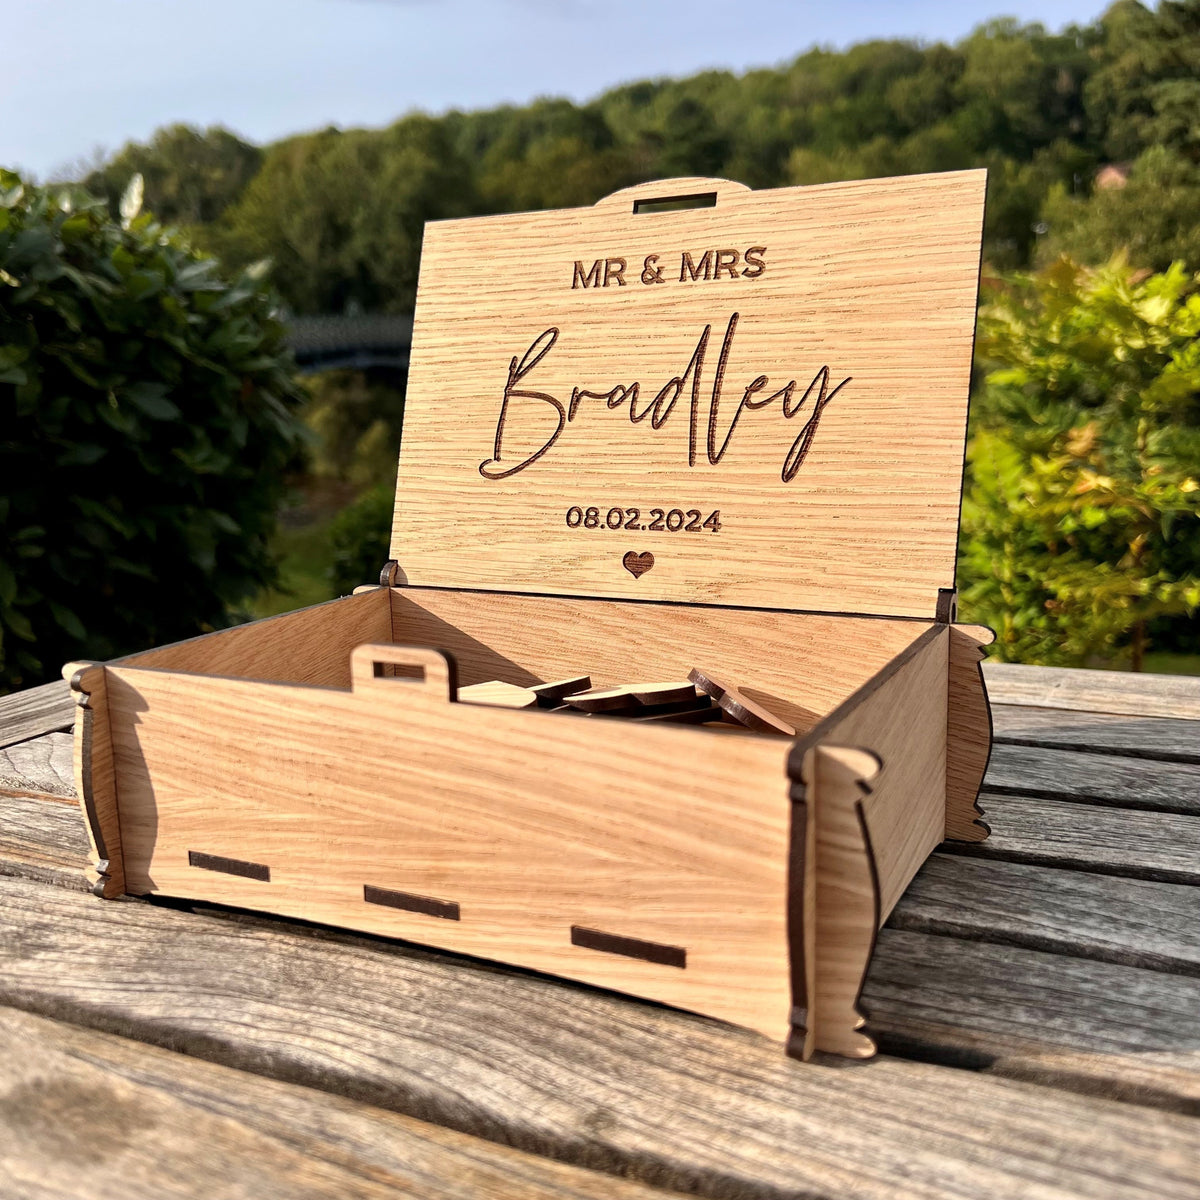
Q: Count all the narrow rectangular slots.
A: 5